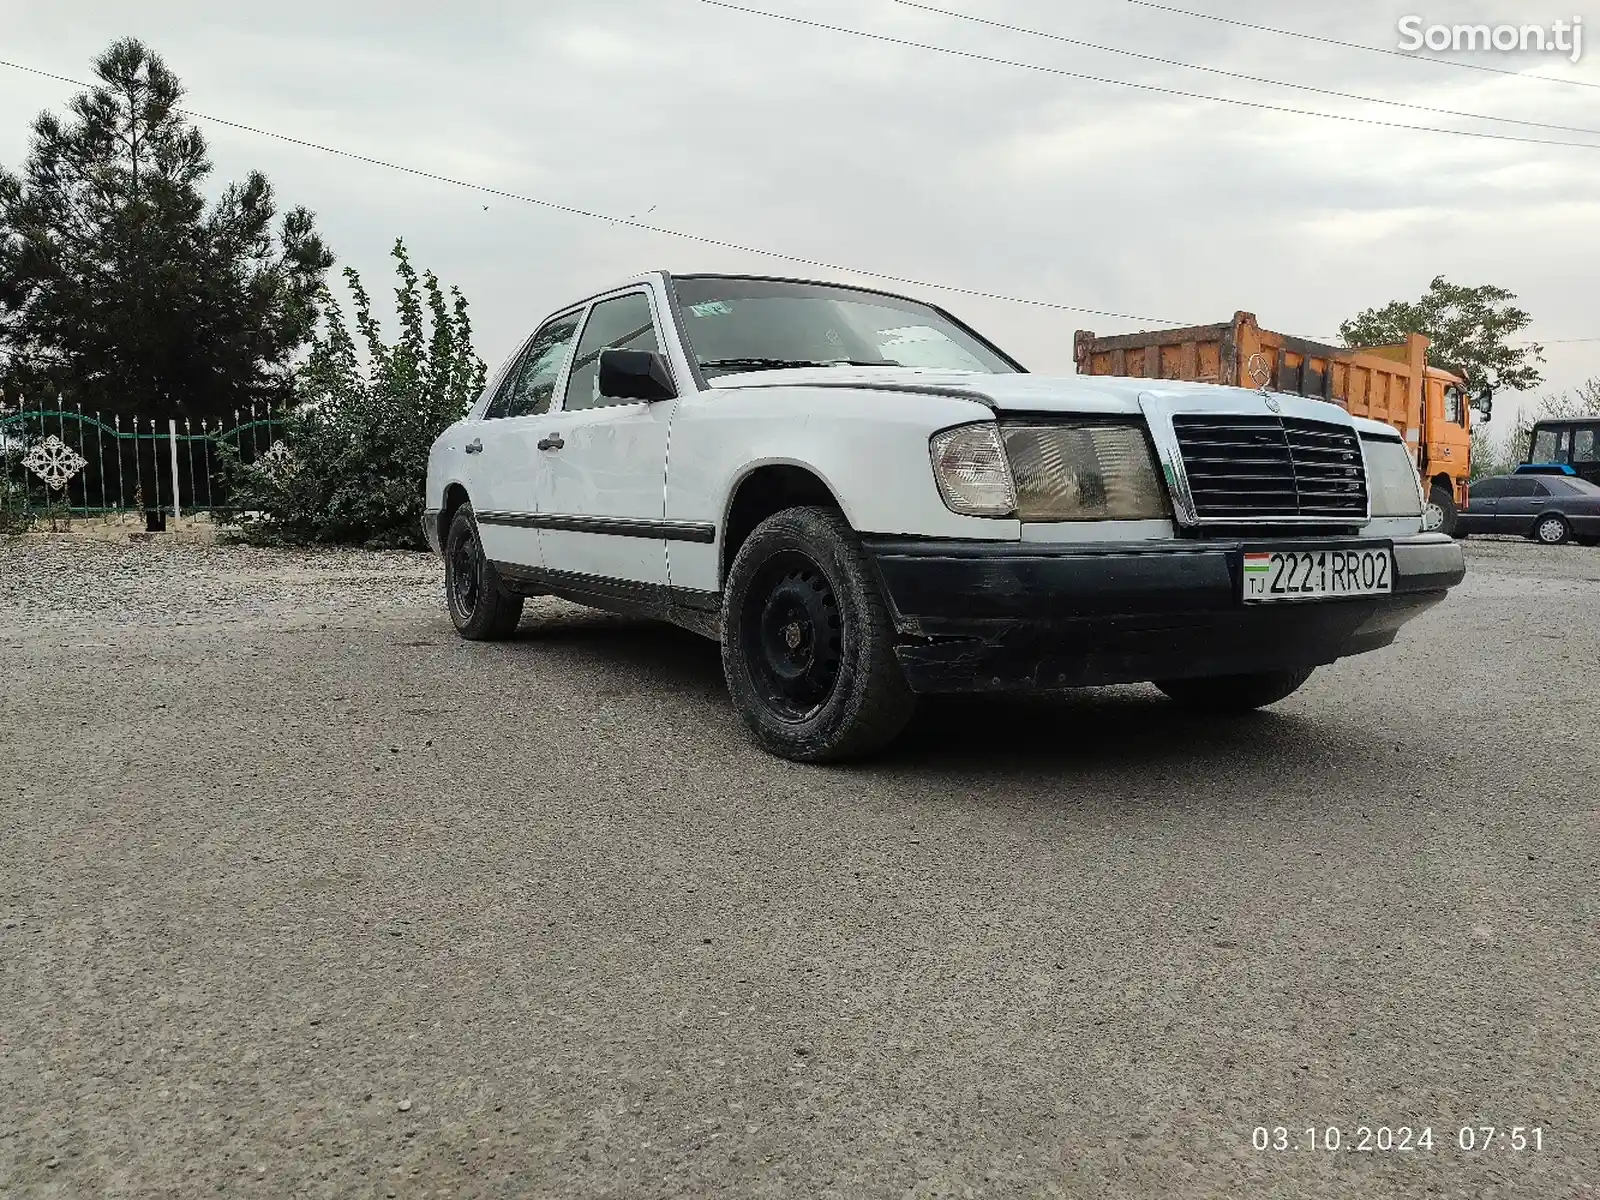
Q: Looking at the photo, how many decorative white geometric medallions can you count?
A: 2